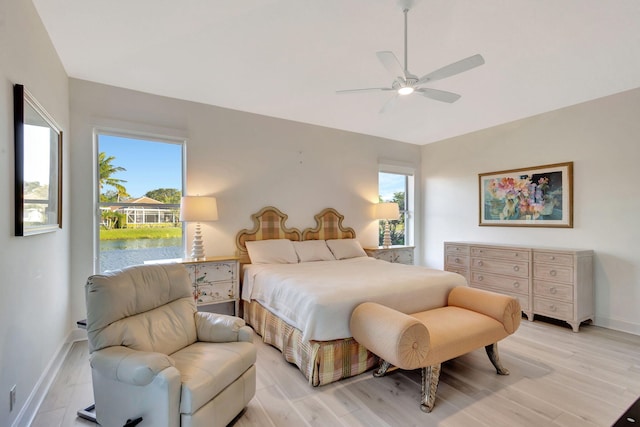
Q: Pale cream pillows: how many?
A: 3